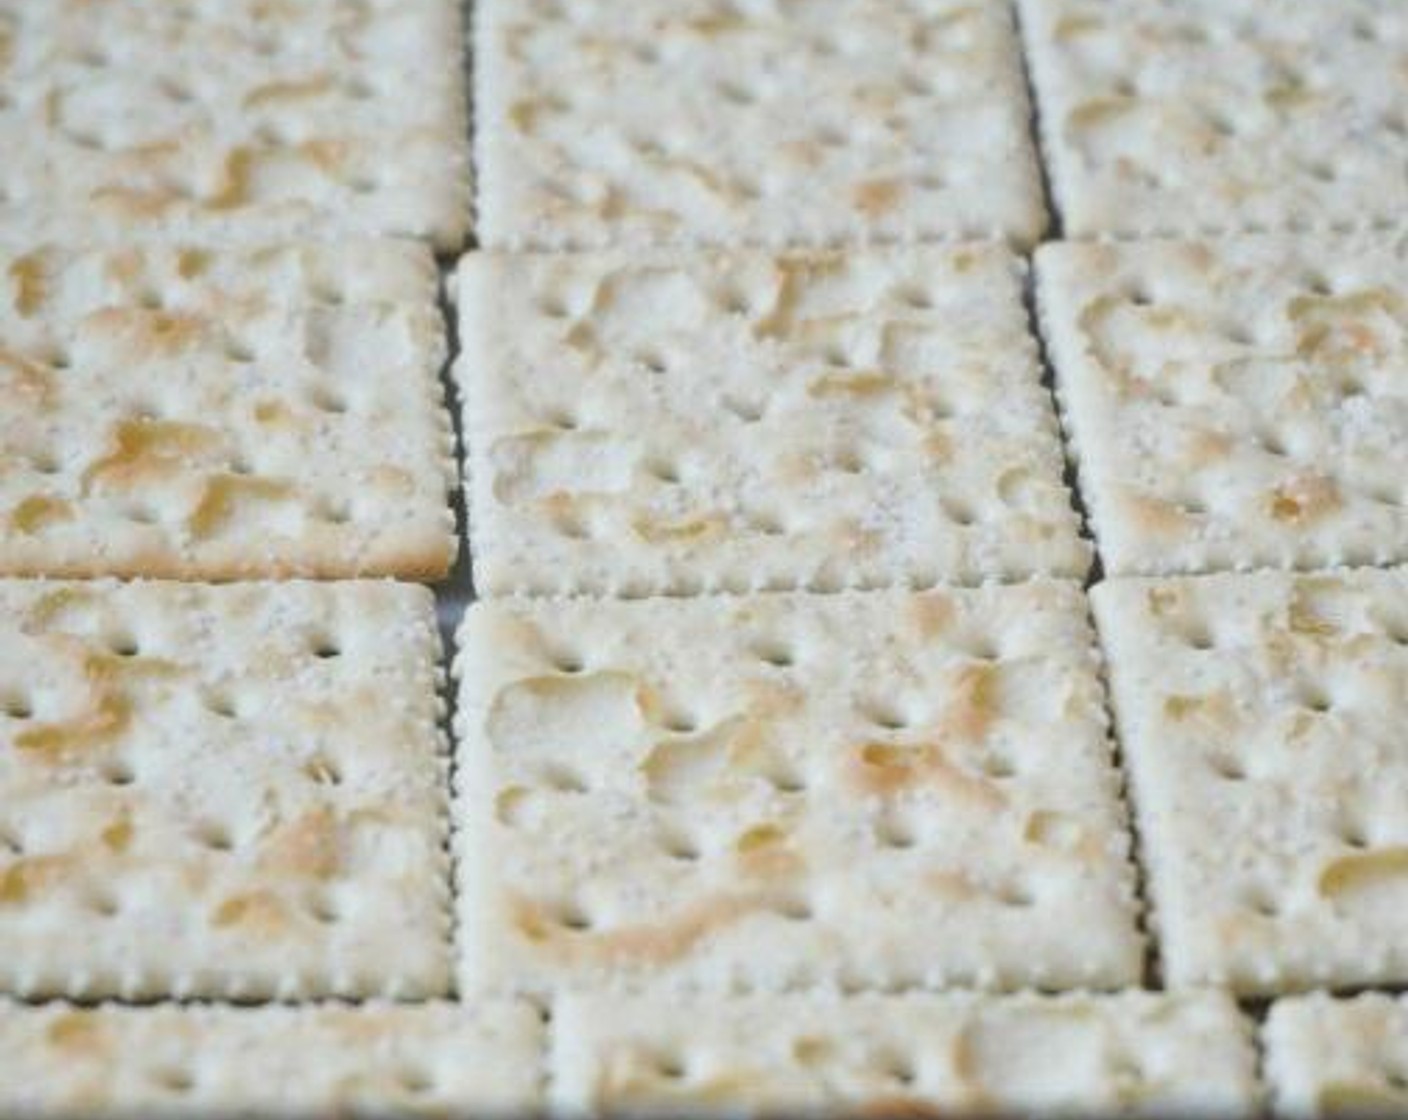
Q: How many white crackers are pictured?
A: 12